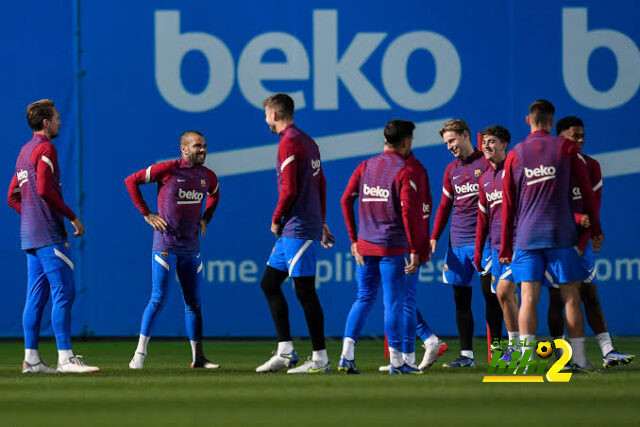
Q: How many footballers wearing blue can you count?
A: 9